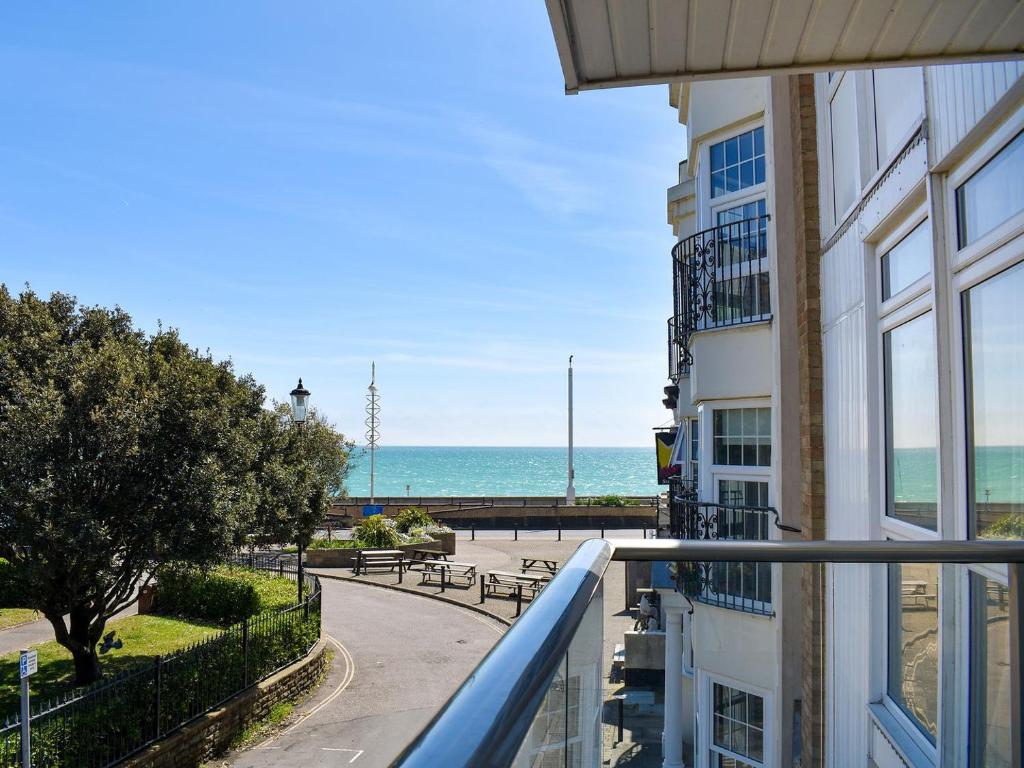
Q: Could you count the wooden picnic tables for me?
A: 5